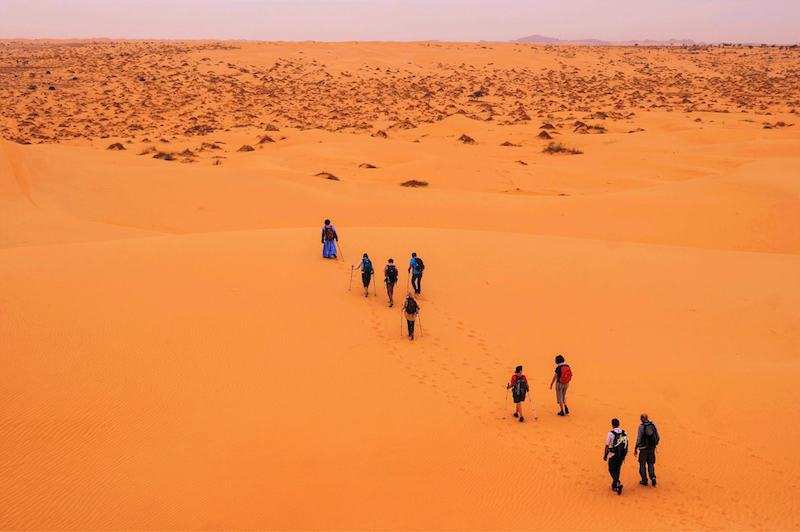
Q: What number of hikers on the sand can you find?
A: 9